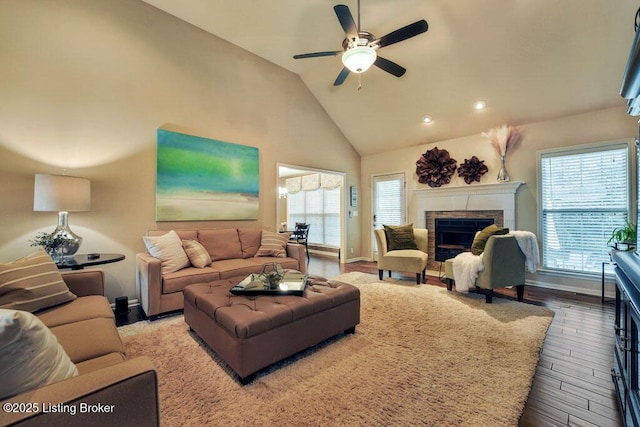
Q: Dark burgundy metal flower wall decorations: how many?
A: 2